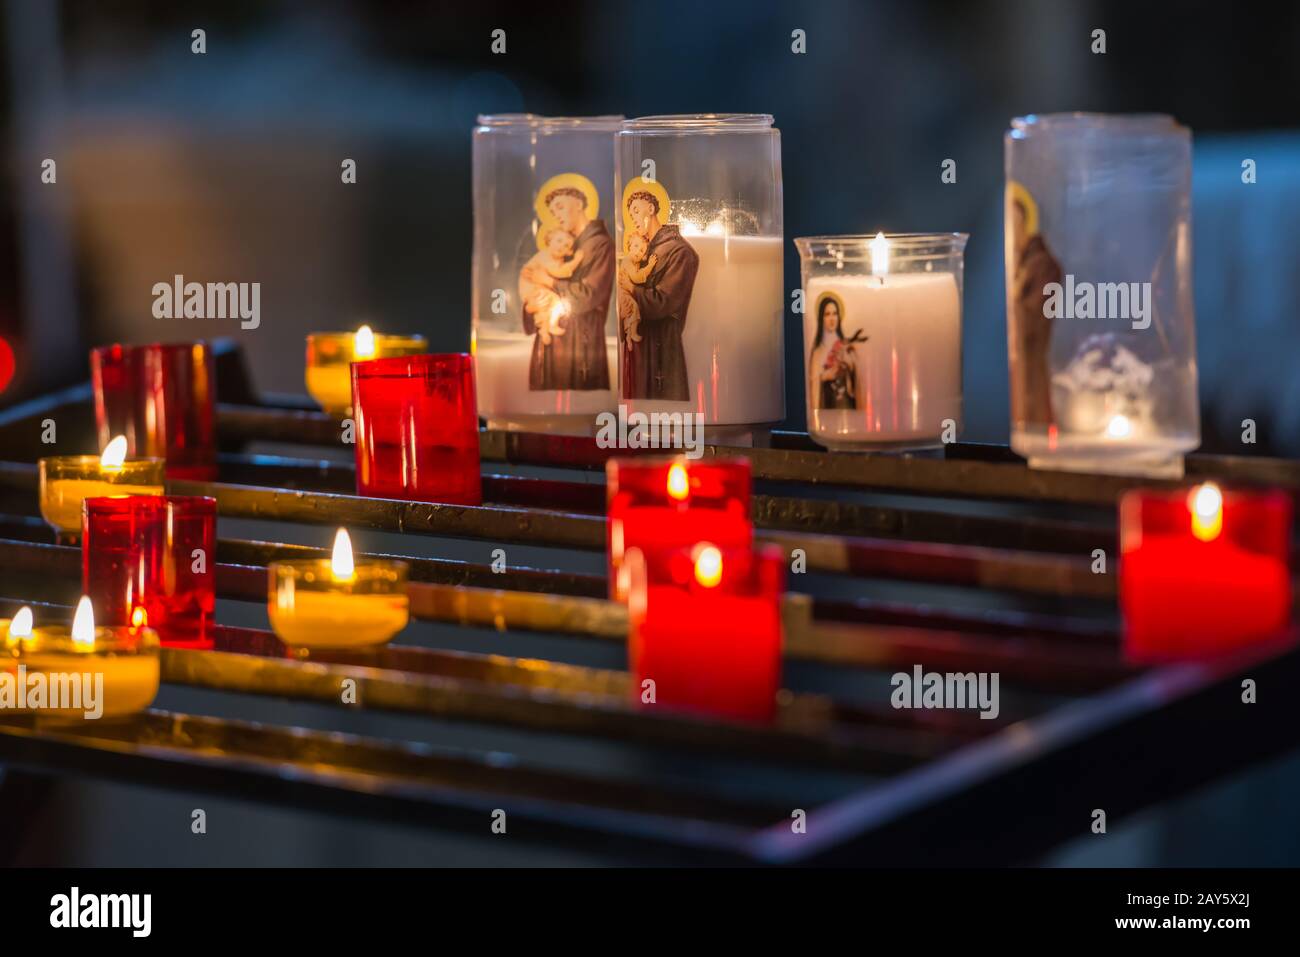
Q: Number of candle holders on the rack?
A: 15